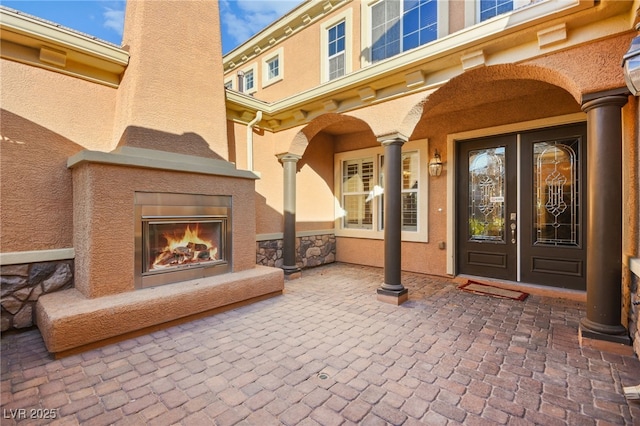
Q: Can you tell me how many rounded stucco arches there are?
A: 2